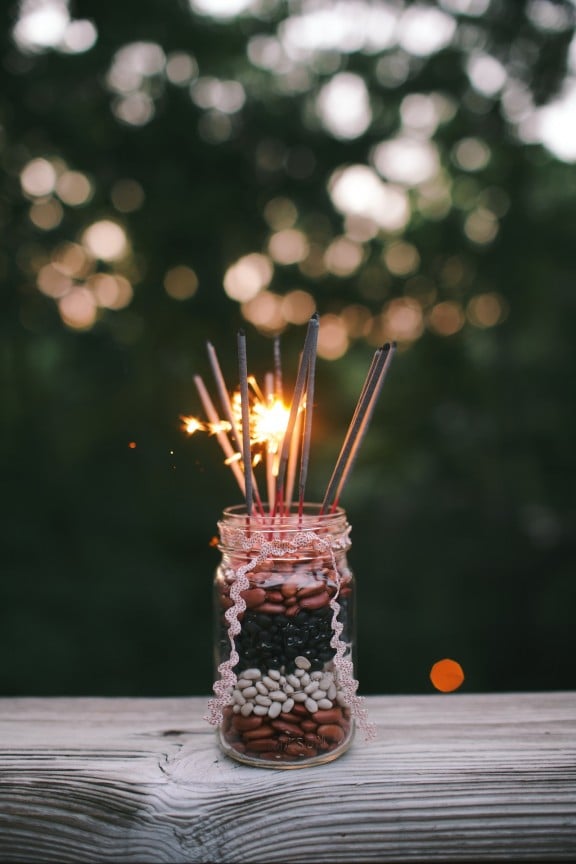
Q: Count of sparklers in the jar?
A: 11